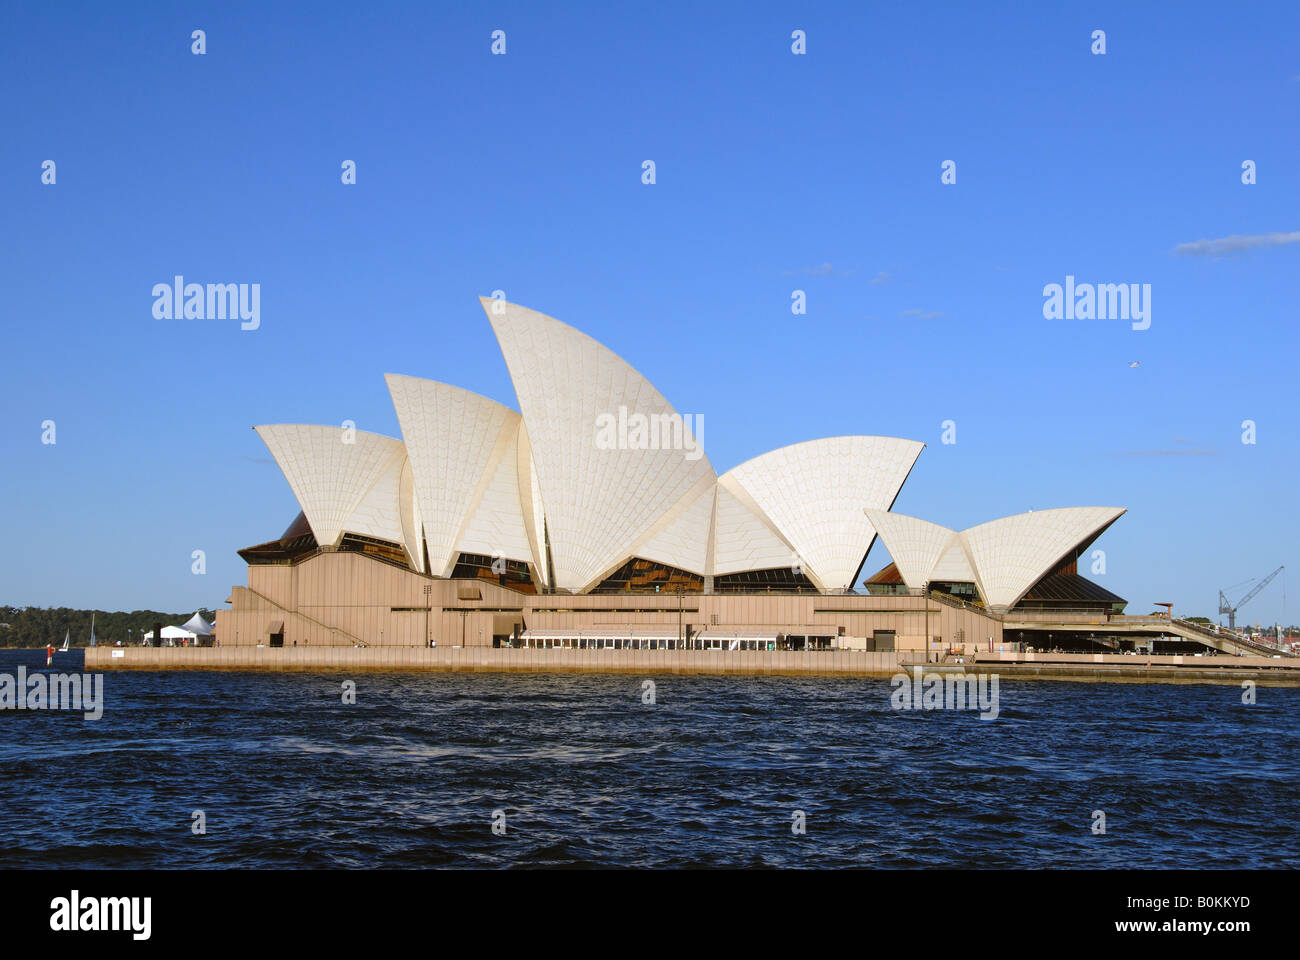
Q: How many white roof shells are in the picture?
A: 6